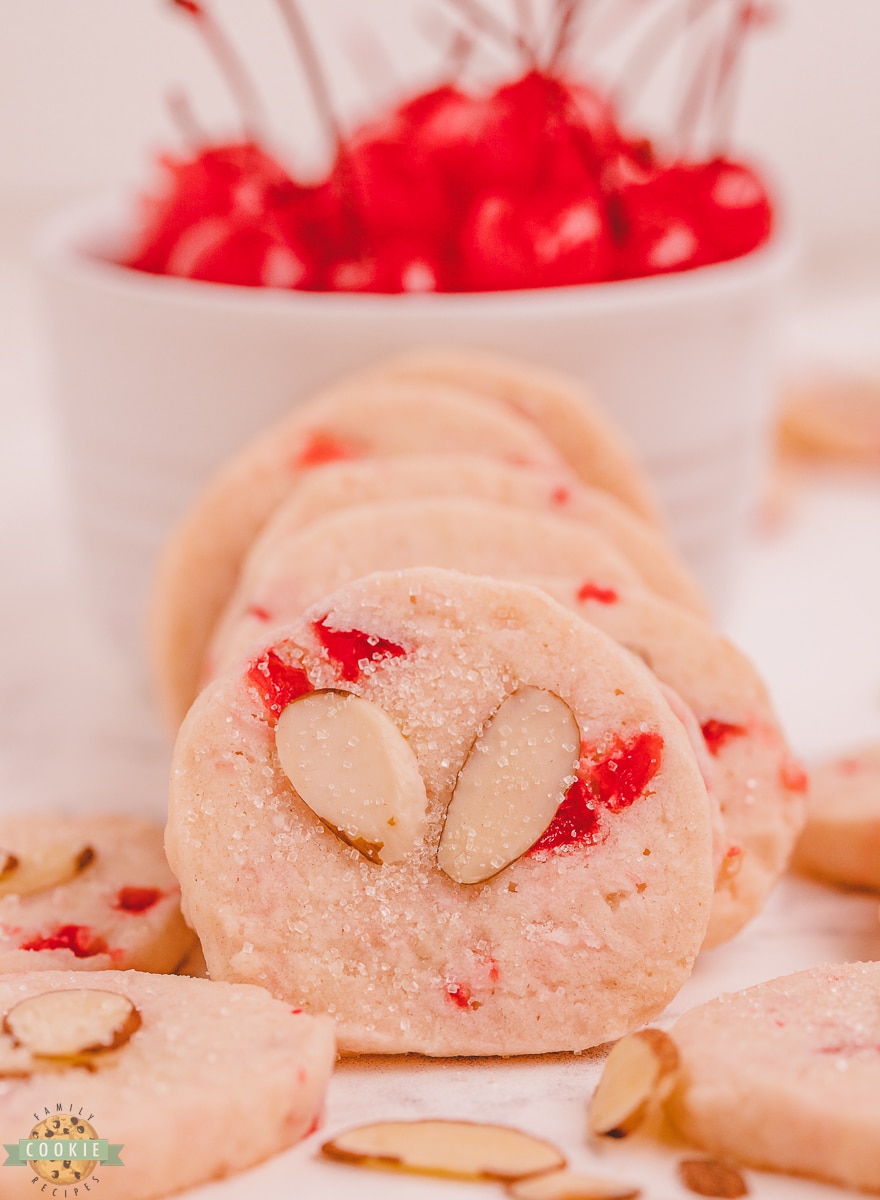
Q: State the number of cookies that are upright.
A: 6